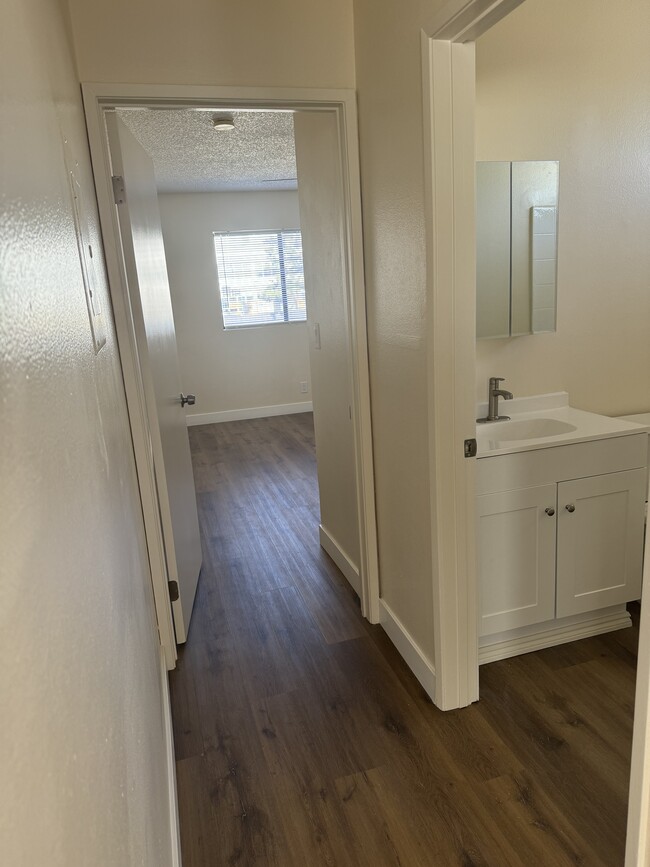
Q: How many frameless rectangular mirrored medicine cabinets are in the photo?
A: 1